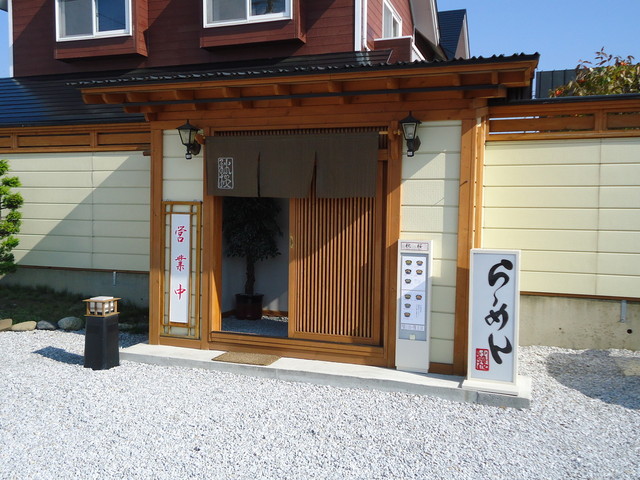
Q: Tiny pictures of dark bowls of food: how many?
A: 9